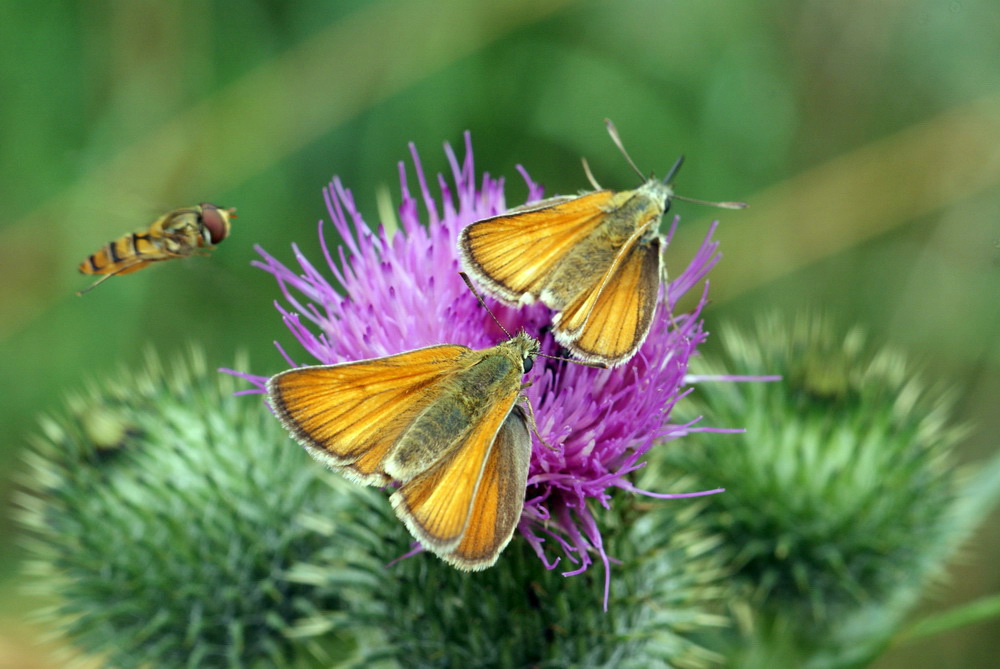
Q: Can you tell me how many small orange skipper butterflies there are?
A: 2